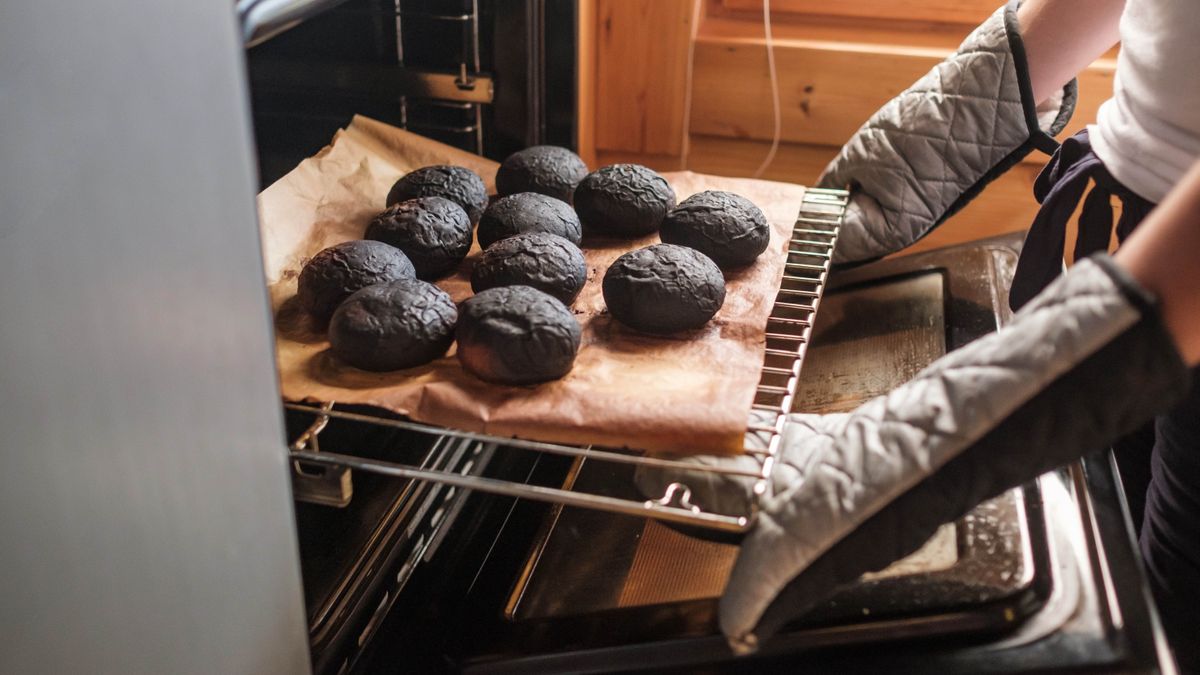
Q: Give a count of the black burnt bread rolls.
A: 11